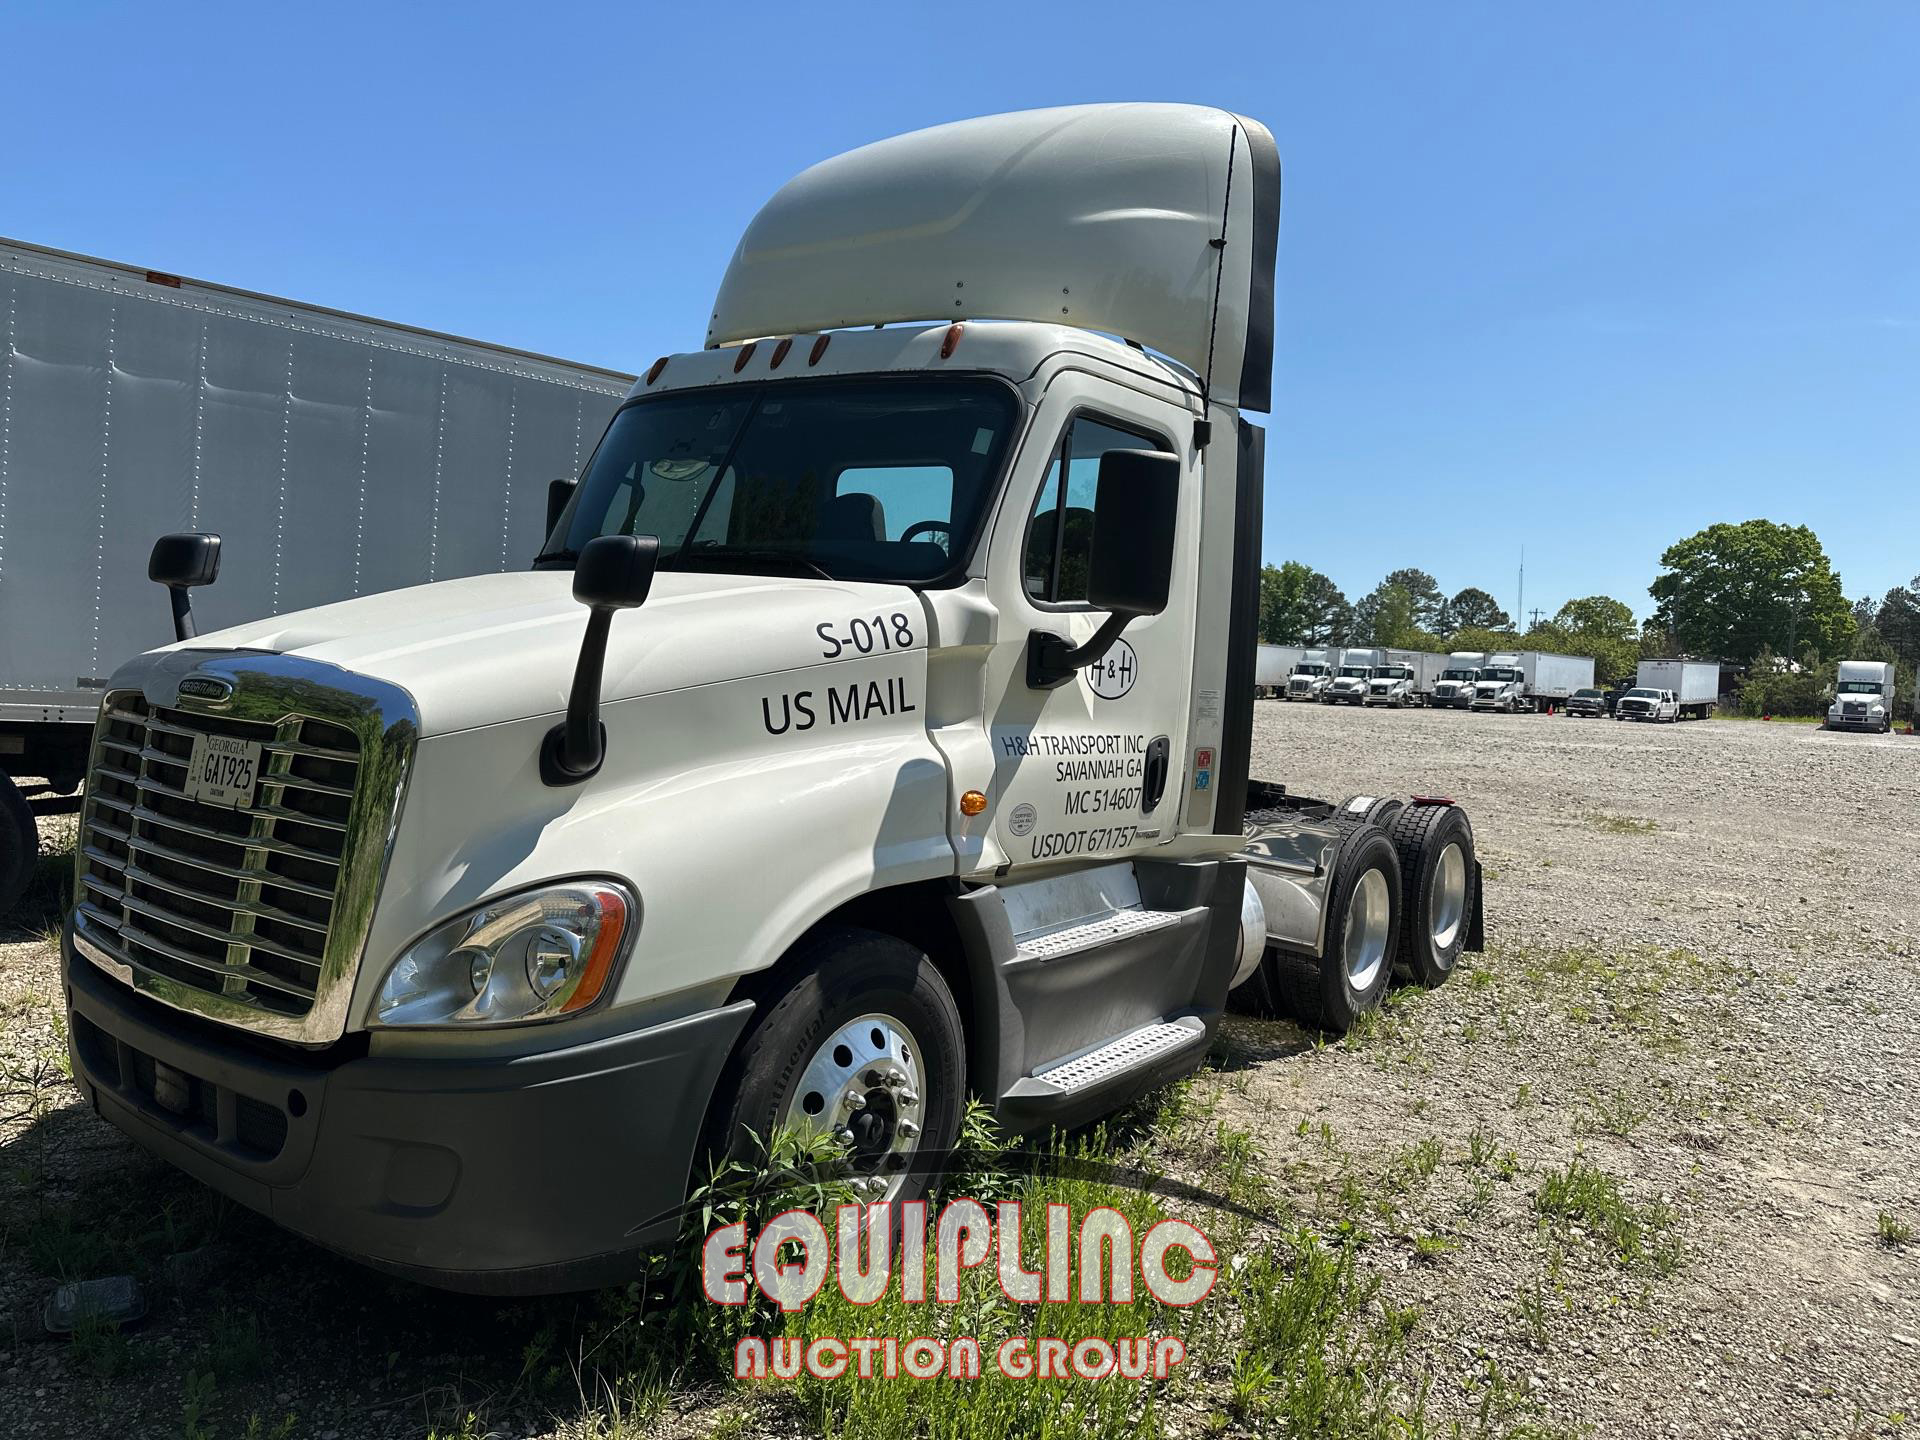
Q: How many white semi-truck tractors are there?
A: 7